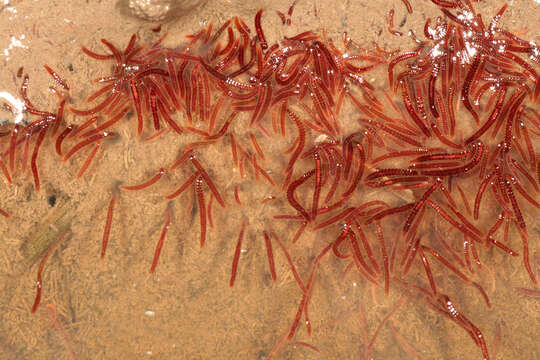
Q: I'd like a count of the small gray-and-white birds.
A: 0